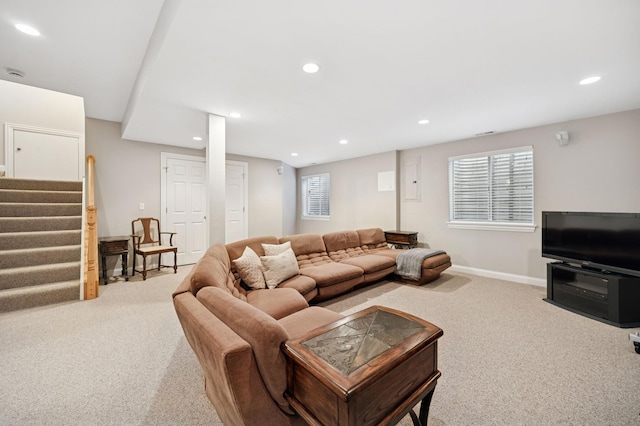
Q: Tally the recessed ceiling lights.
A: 8